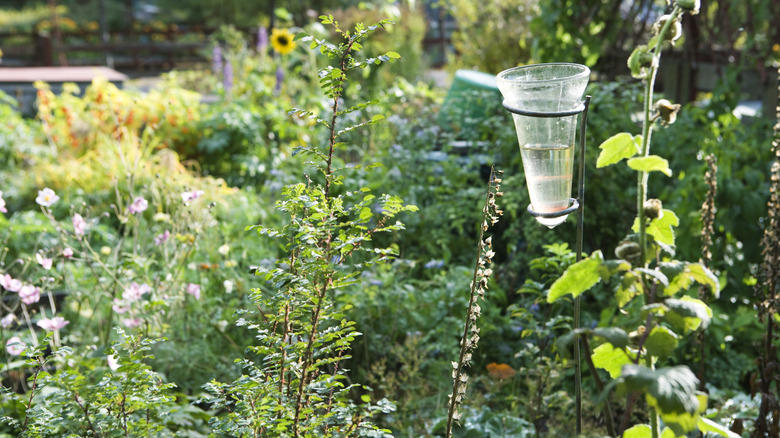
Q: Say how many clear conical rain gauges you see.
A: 1